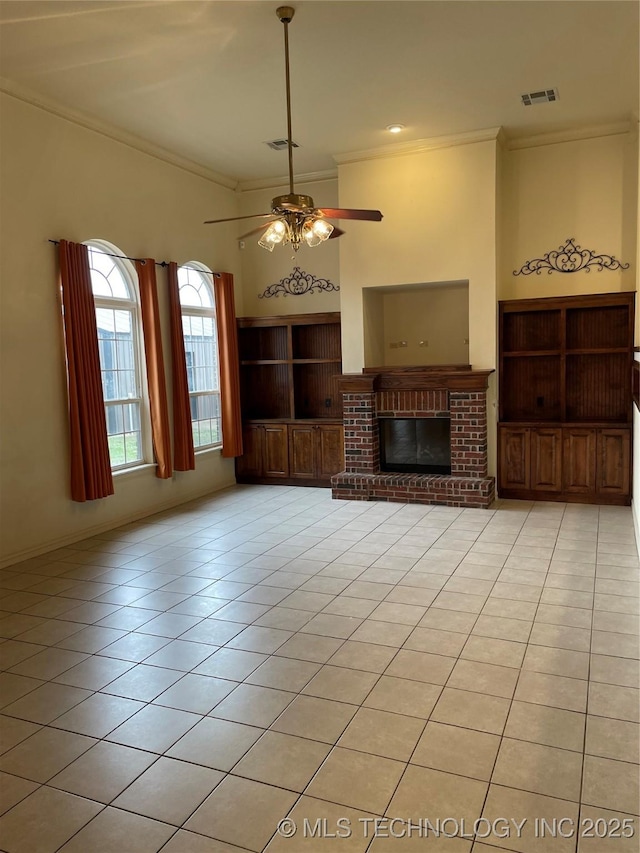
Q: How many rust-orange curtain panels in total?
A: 4